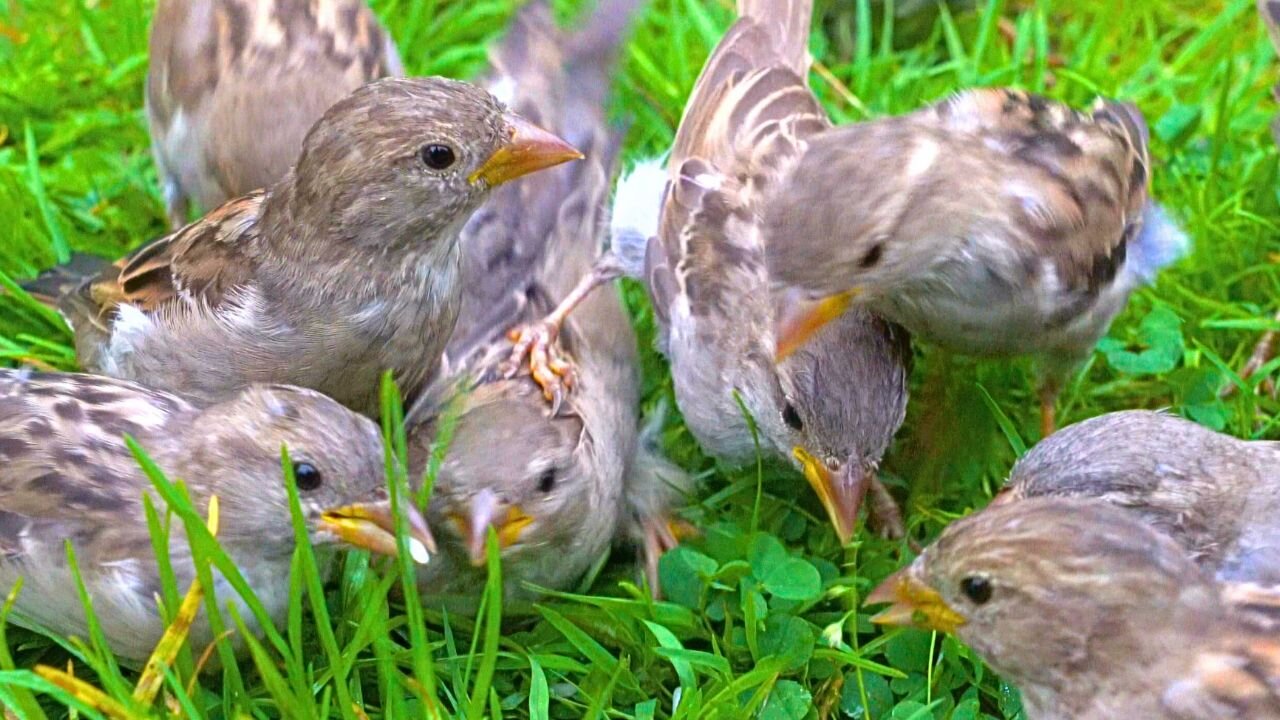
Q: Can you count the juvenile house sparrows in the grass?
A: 8